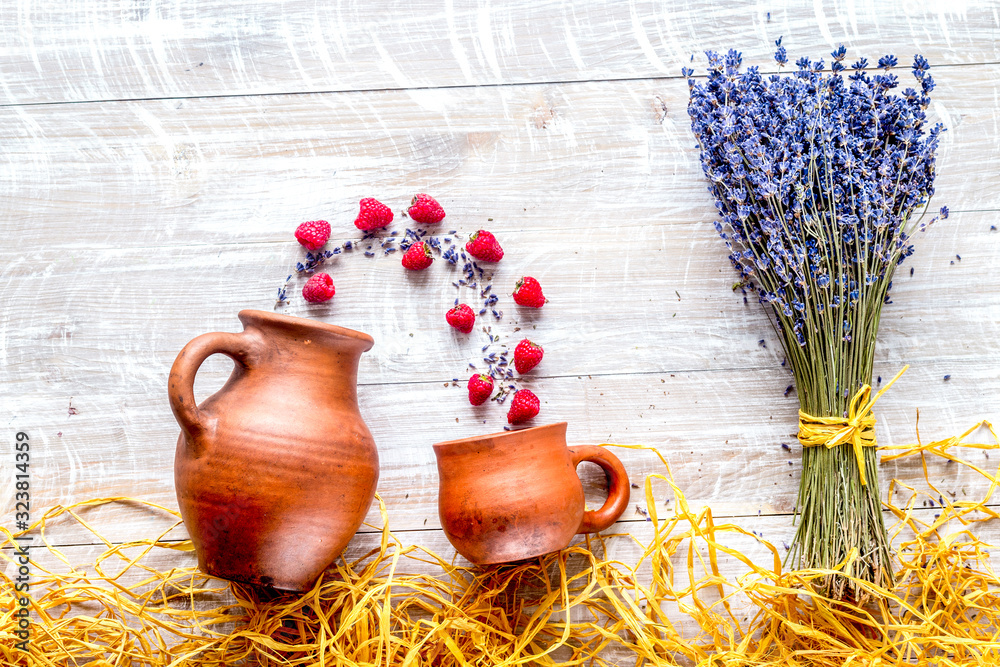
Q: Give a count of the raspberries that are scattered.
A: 11